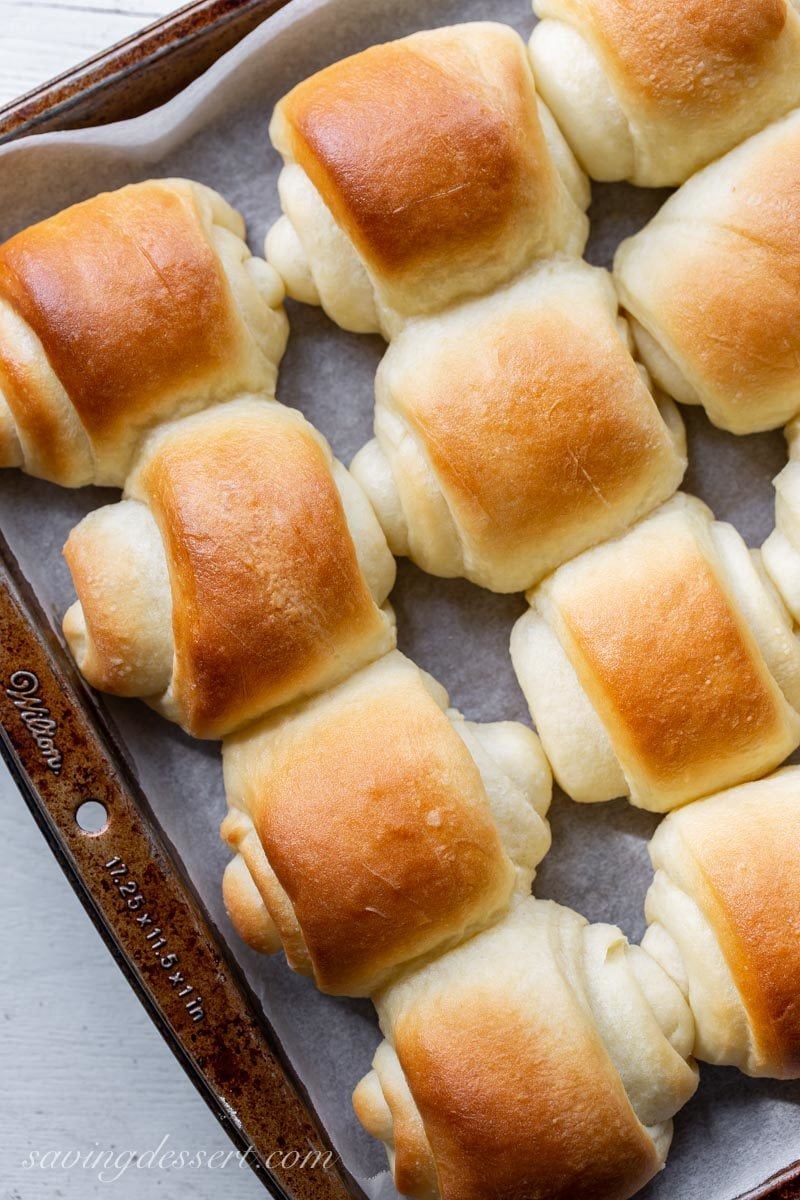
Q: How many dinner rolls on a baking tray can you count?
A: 11